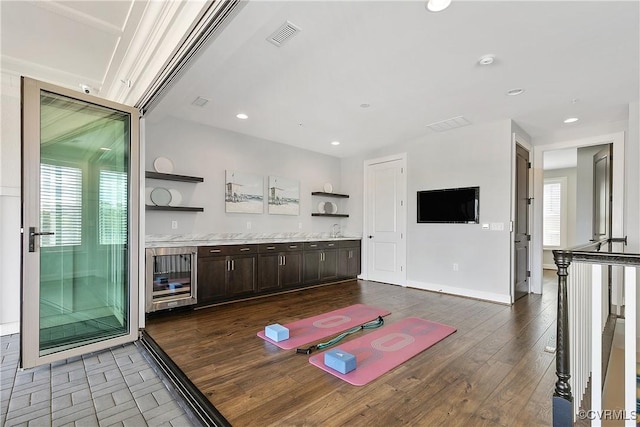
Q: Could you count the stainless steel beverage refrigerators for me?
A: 1